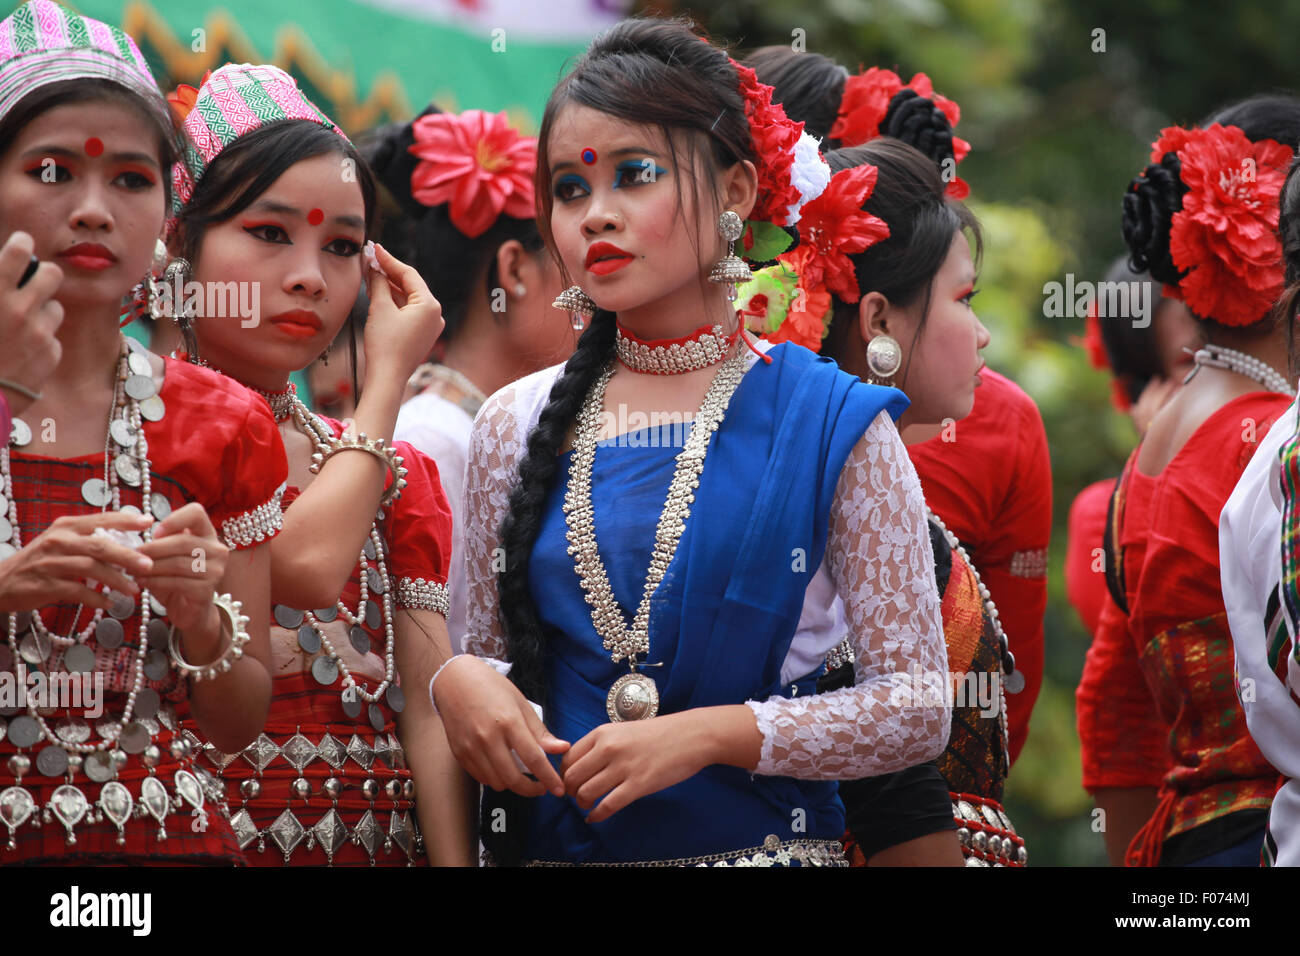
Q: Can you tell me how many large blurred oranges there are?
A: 0